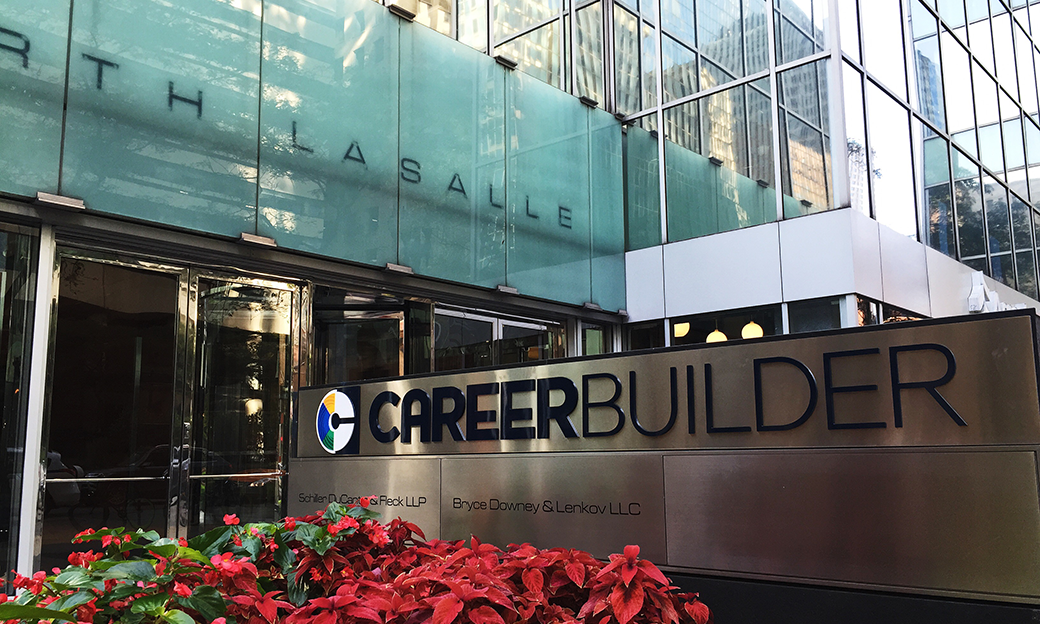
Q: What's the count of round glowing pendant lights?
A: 3